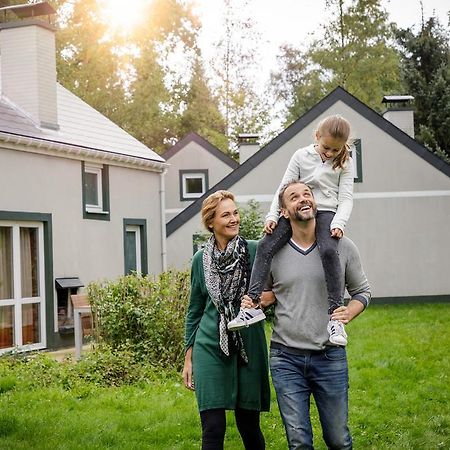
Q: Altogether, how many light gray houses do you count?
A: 3